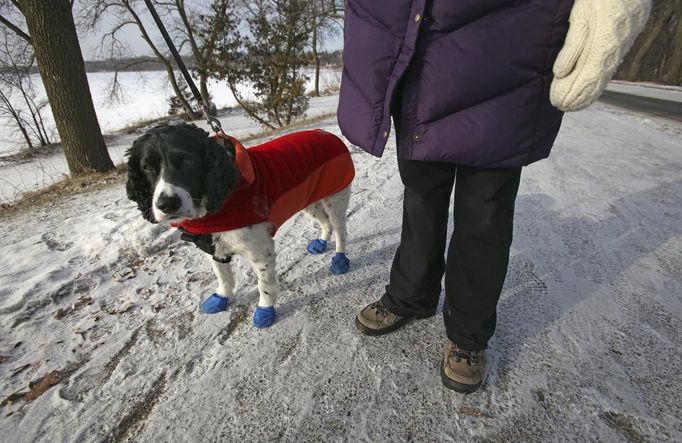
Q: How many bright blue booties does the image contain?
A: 4